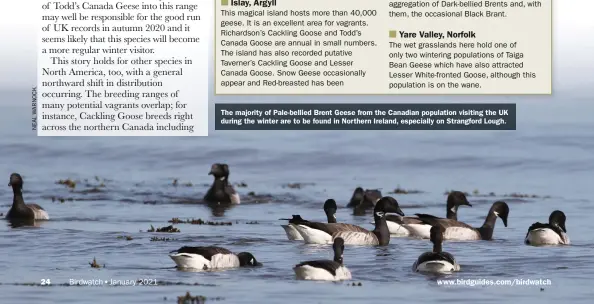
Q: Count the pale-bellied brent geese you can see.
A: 11